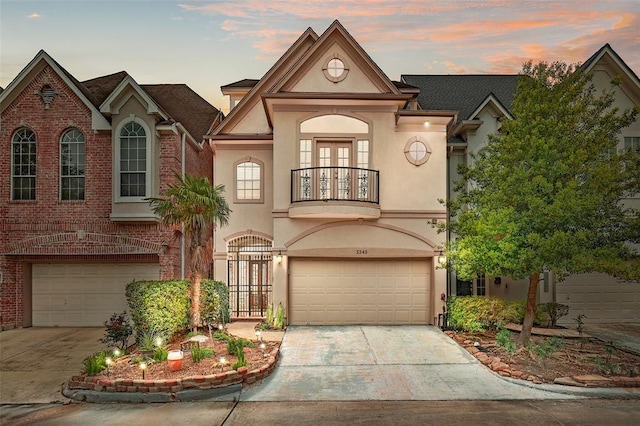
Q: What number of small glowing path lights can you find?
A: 8